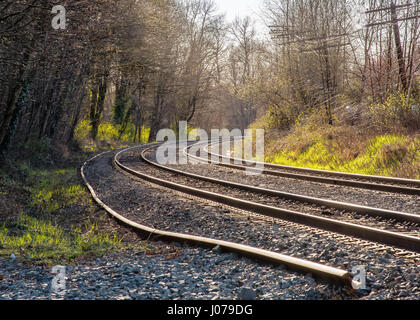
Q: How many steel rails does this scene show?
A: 5